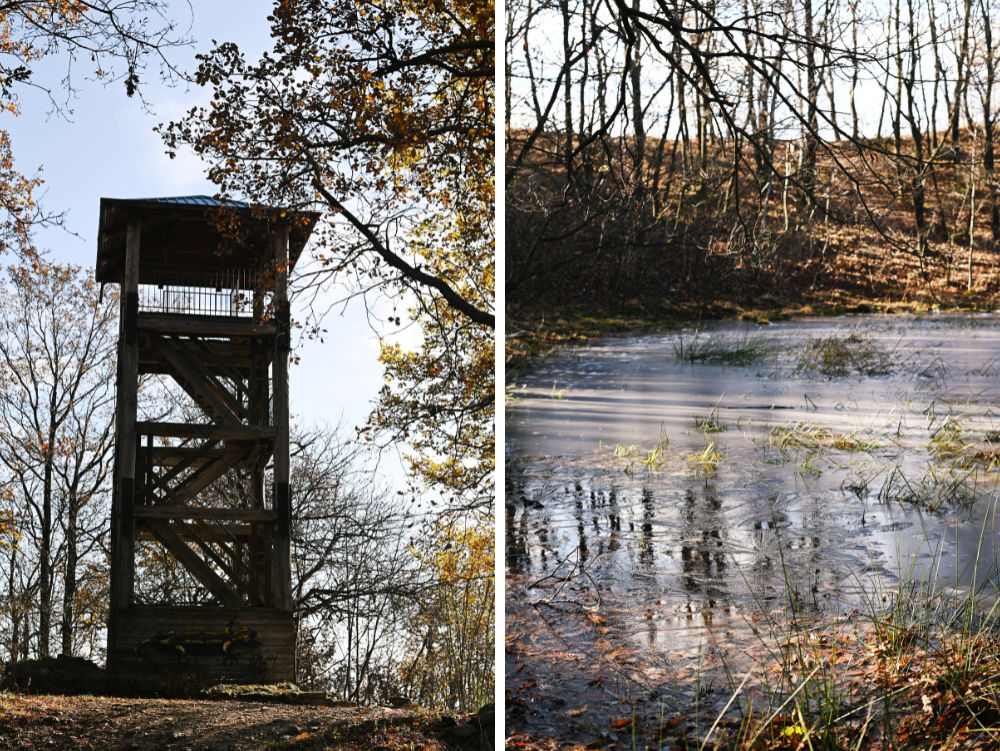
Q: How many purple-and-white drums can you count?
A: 0